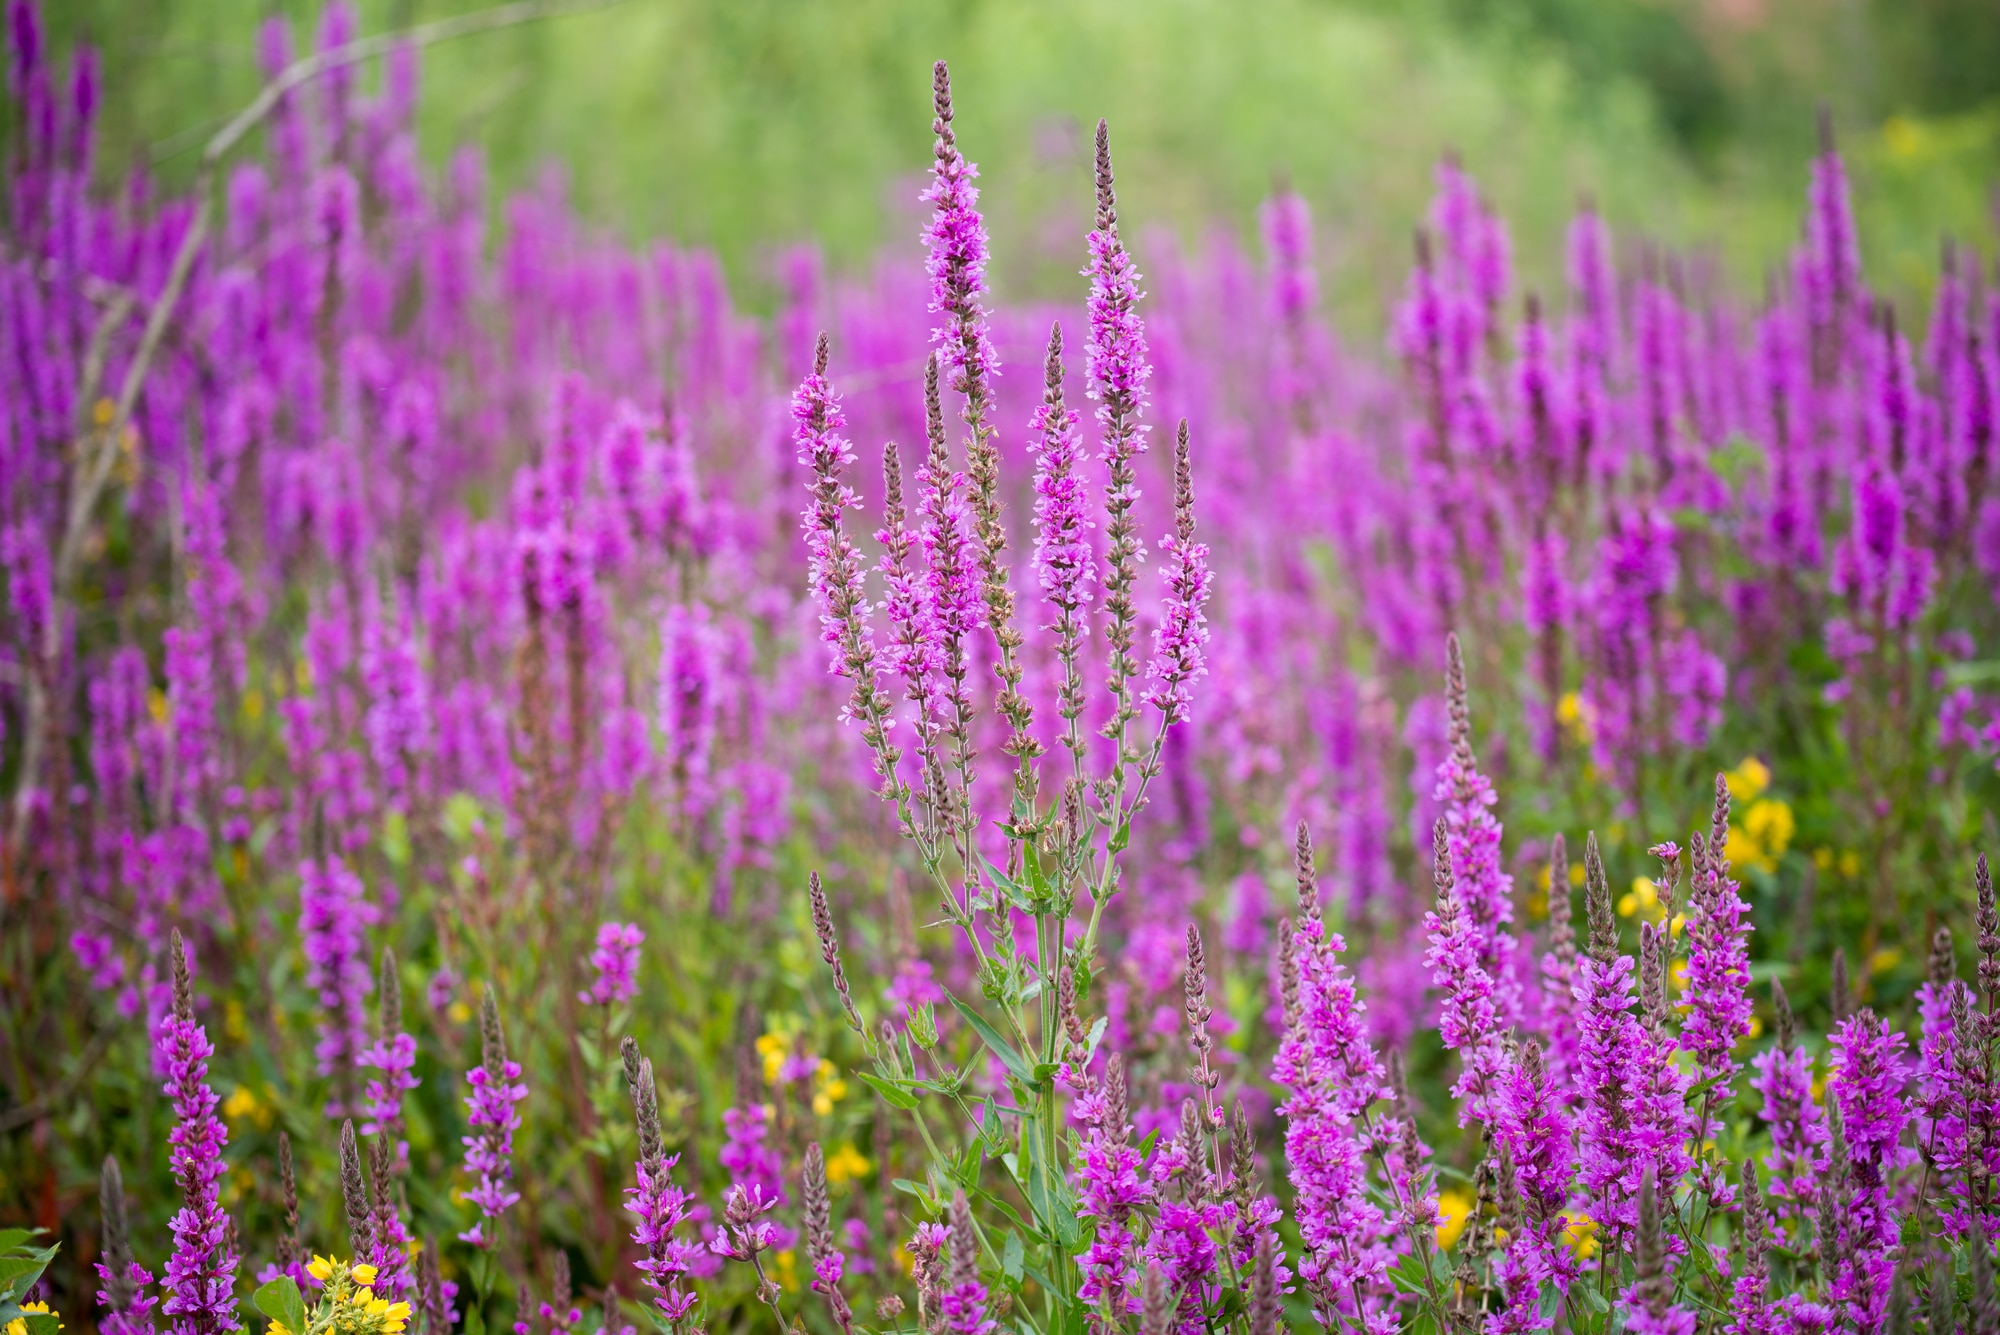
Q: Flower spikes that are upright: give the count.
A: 7